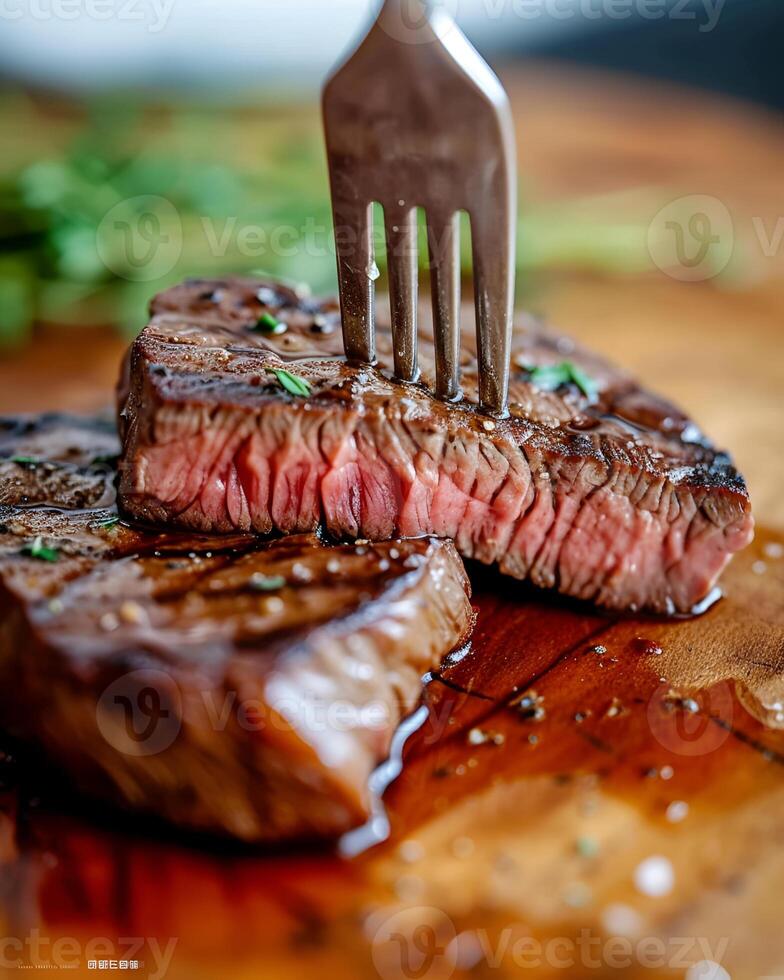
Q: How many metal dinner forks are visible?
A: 1